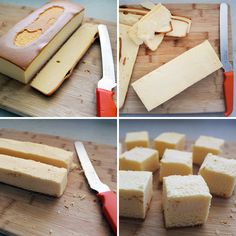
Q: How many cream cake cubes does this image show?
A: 8